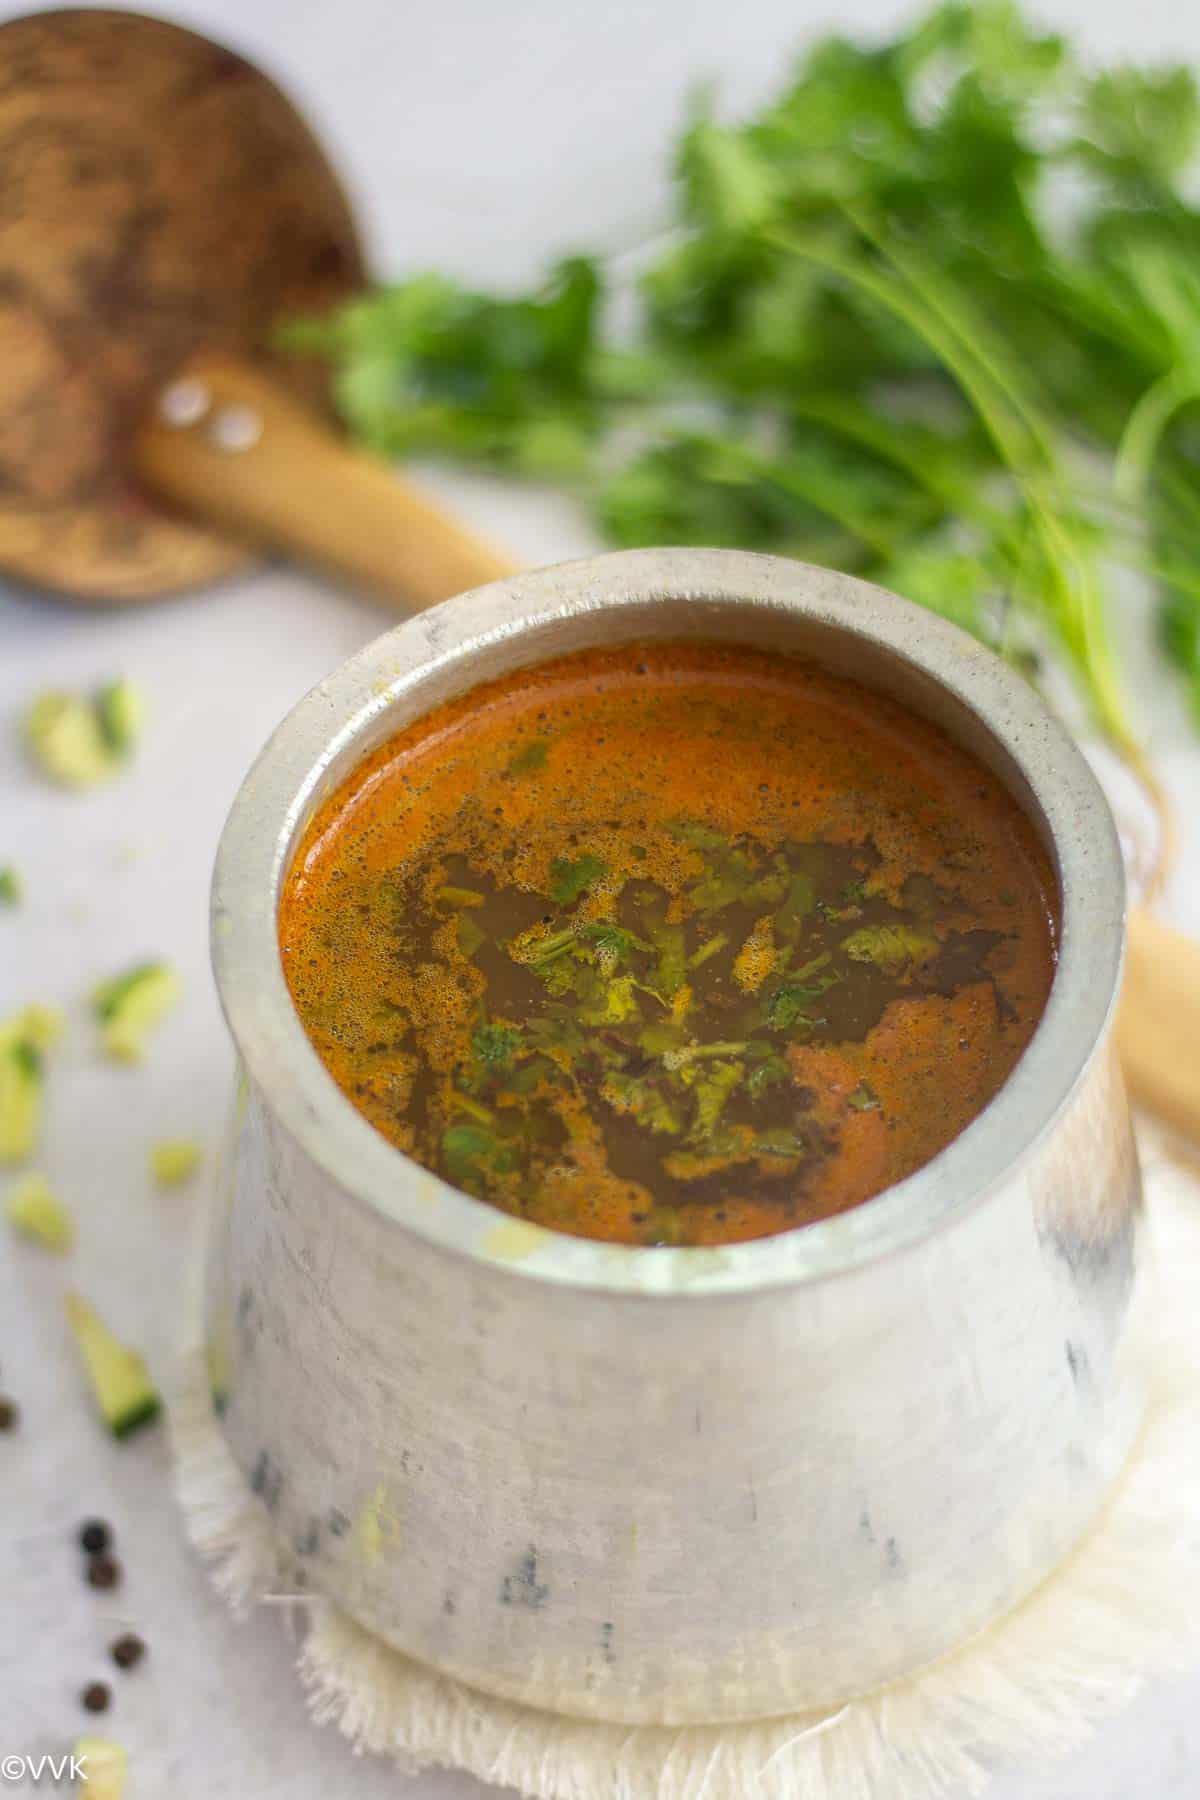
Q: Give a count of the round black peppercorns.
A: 5